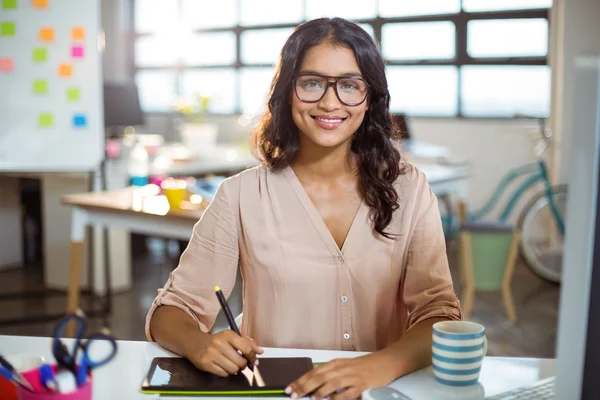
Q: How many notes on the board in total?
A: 13